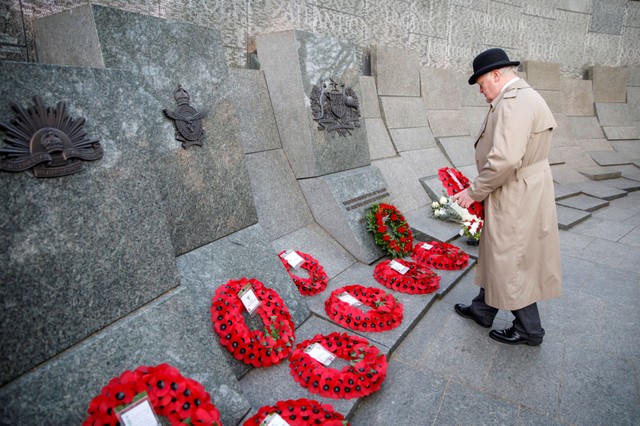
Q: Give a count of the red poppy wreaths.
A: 9